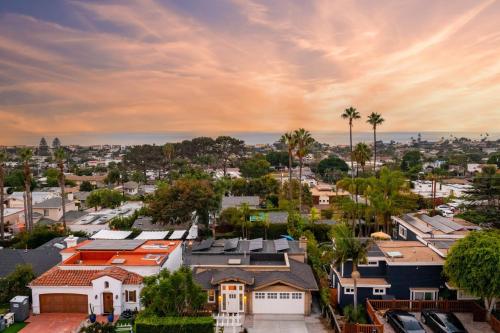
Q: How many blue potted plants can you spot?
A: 2